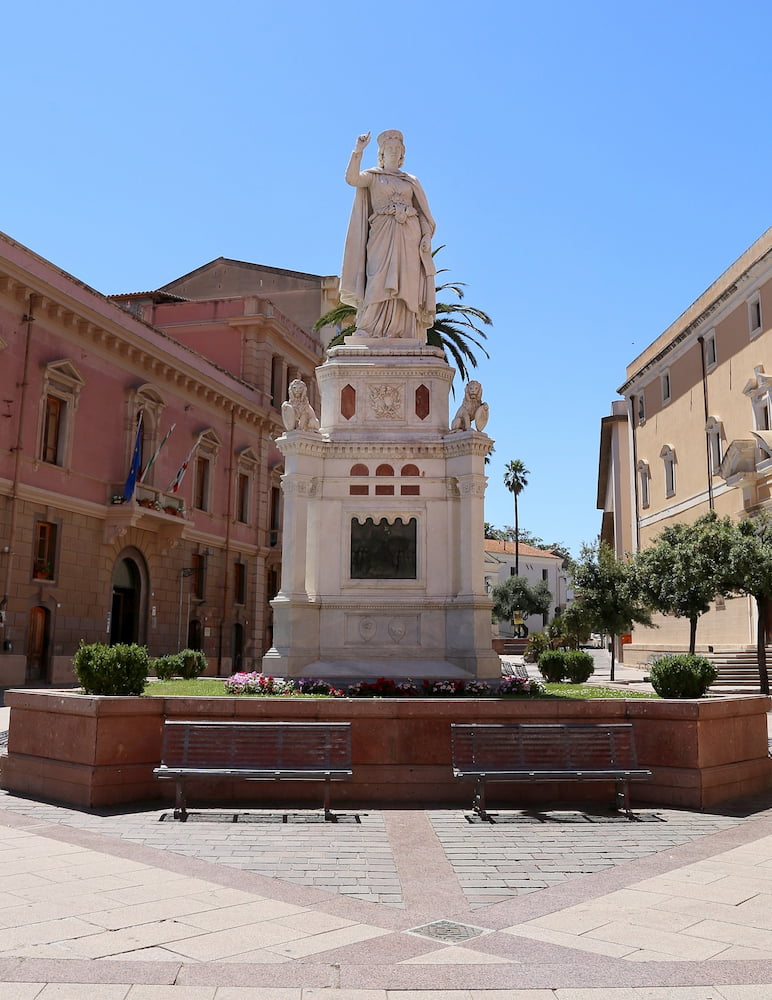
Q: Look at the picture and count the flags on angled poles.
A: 3